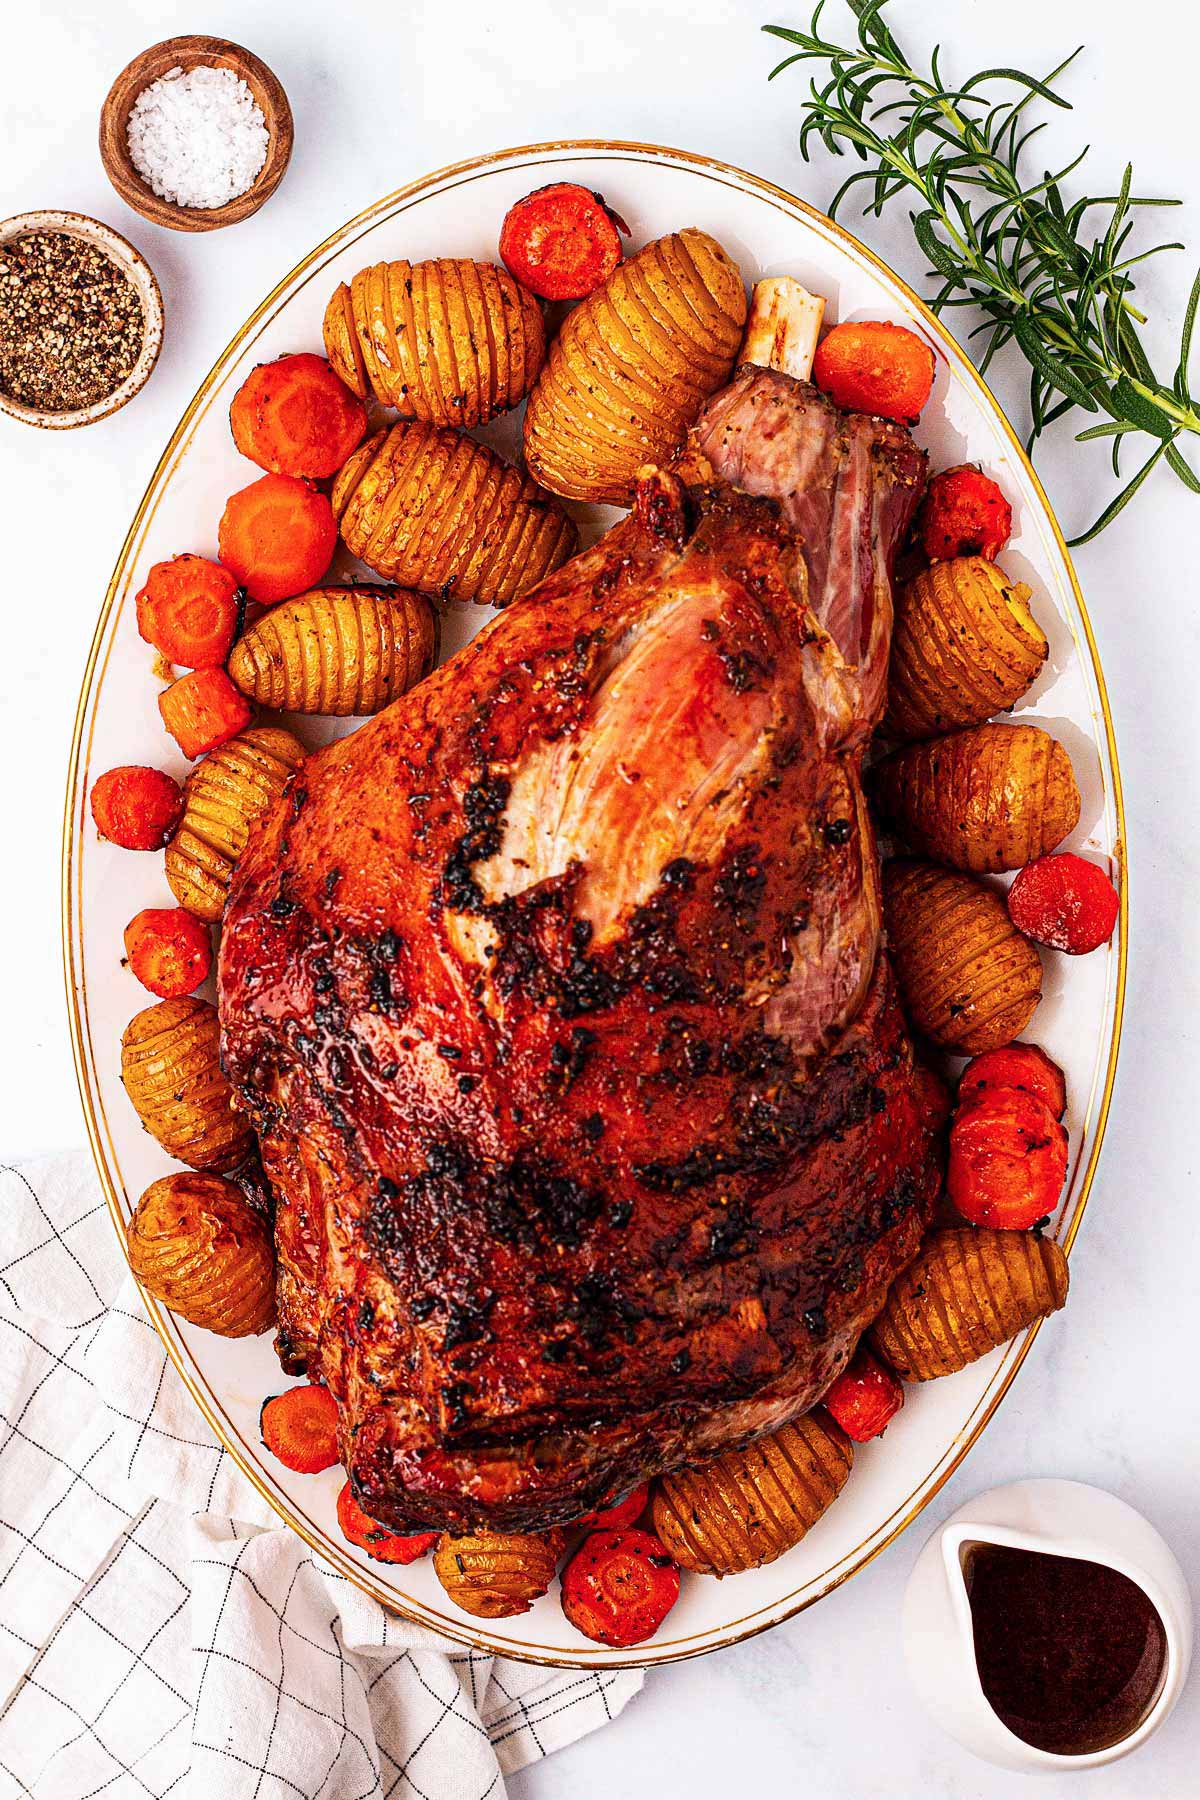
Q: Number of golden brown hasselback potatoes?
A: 13